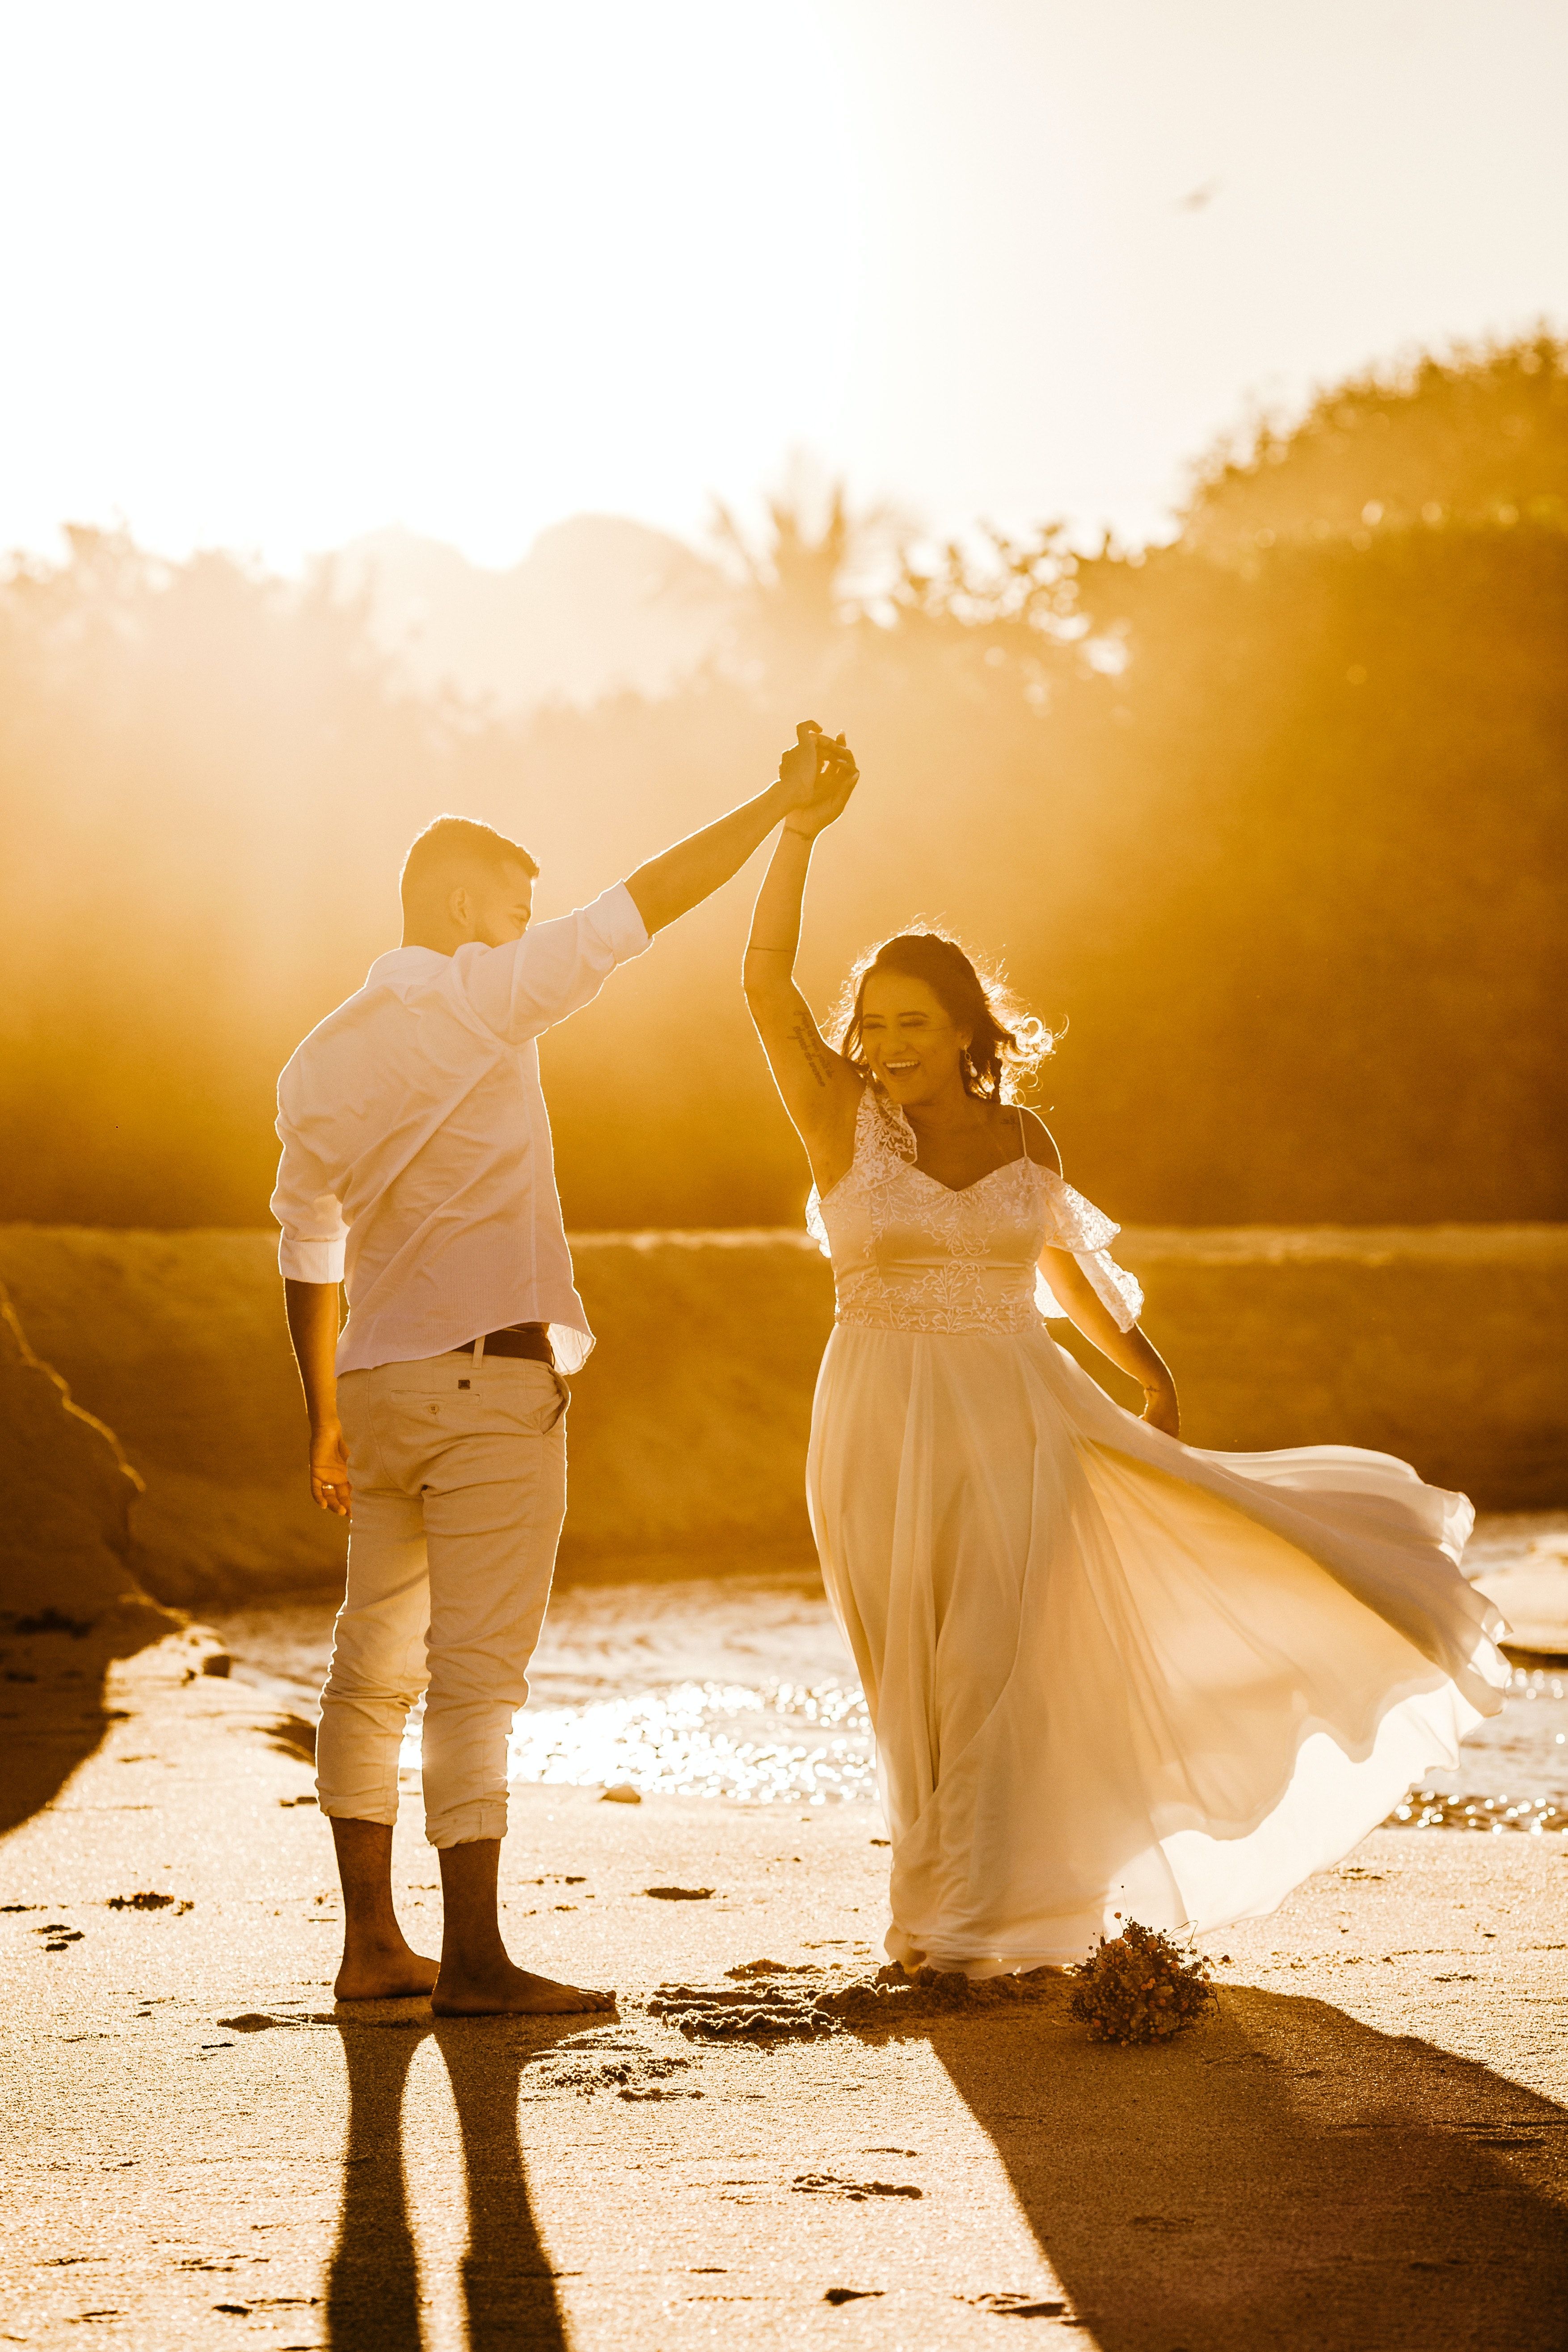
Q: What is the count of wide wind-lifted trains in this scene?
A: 1